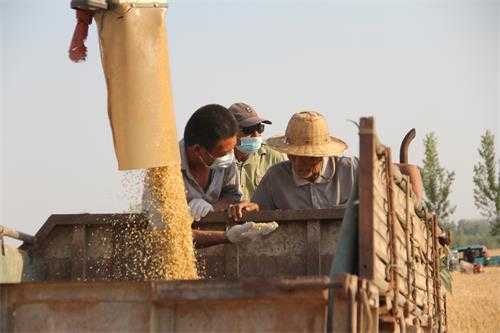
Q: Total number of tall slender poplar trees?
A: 2